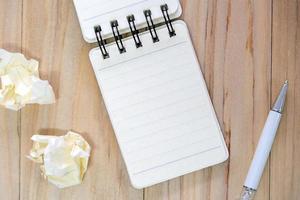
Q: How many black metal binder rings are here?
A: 5